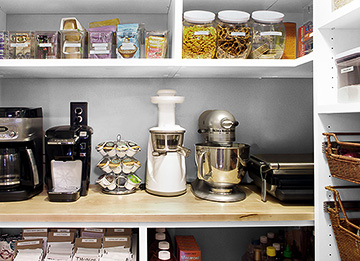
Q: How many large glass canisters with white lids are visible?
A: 3